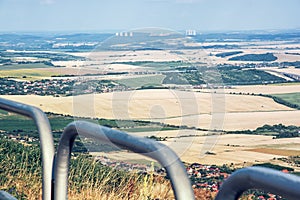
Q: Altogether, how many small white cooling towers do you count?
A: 8